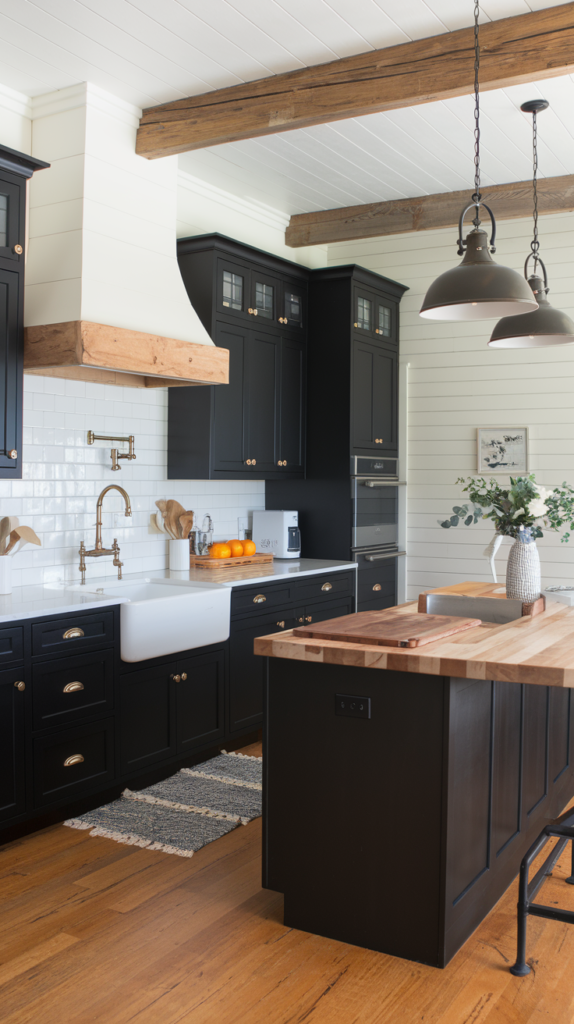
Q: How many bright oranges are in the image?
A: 3